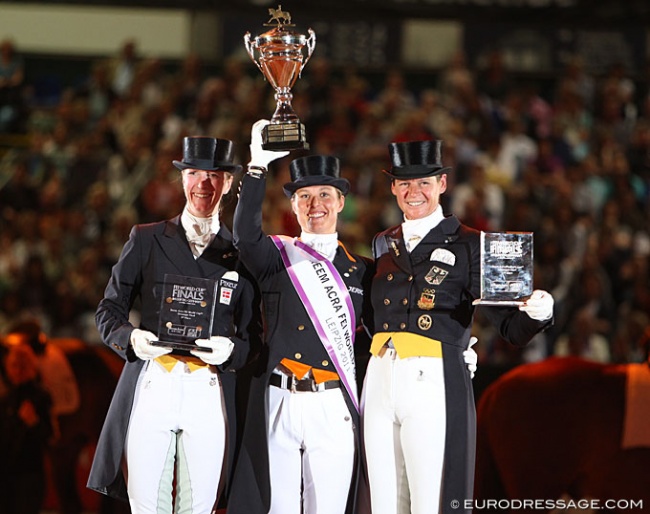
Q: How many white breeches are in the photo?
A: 3